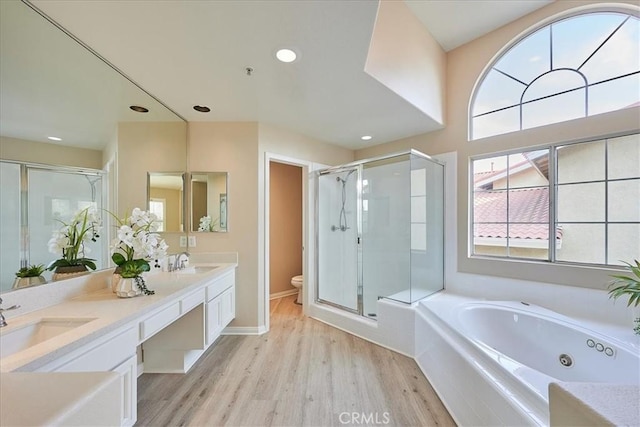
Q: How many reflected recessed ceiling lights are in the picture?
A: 2